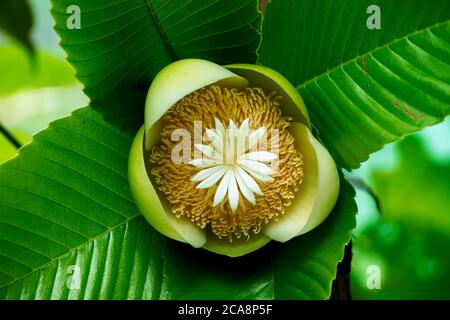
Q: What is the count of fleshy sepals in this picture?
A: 5